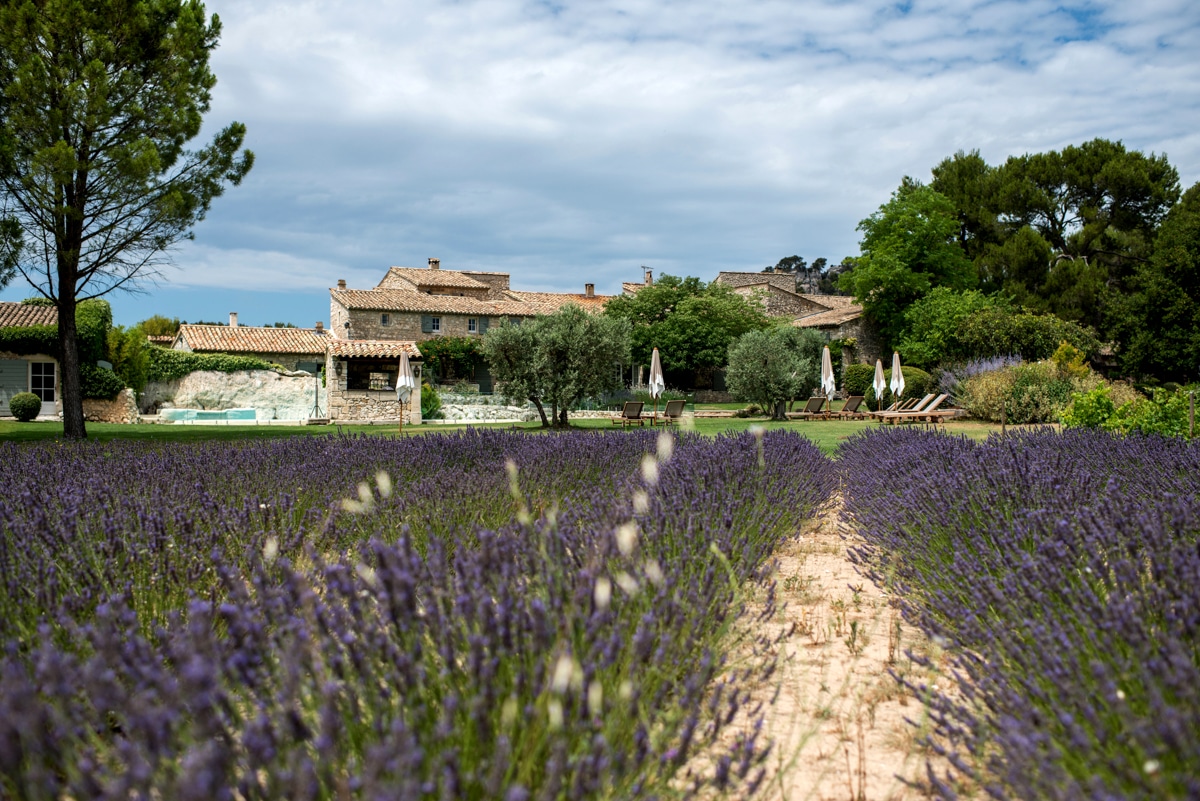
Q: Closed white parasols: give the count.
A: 5